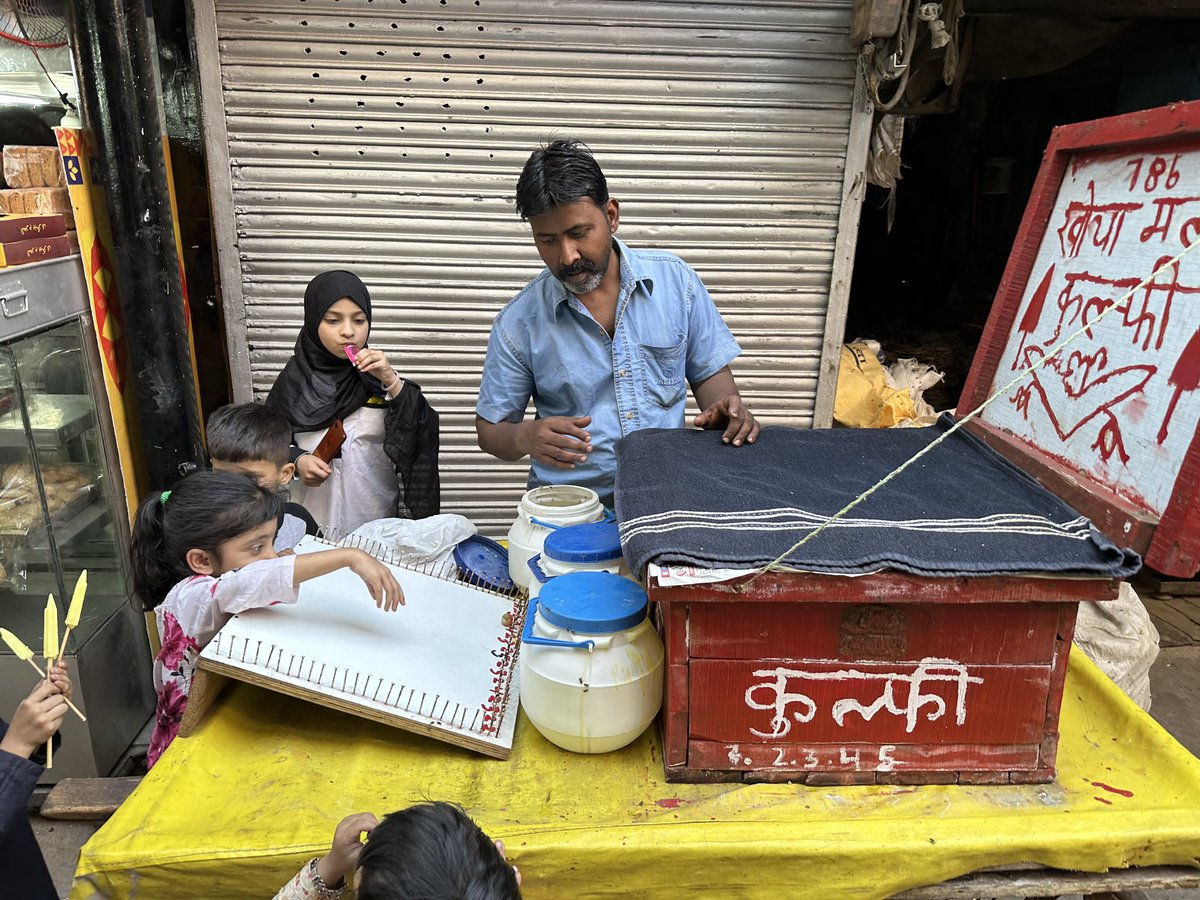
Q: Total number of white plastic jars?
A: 3